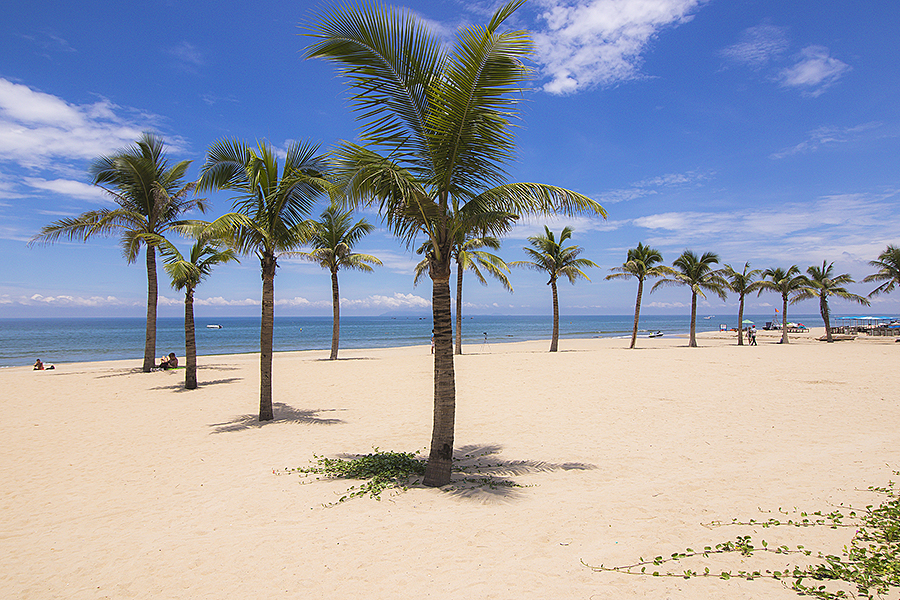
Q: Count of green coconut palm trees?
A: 13